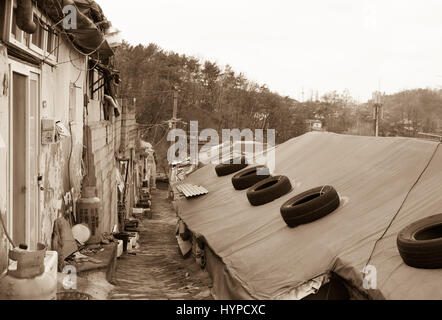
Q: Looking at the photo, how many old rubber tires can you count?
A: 5